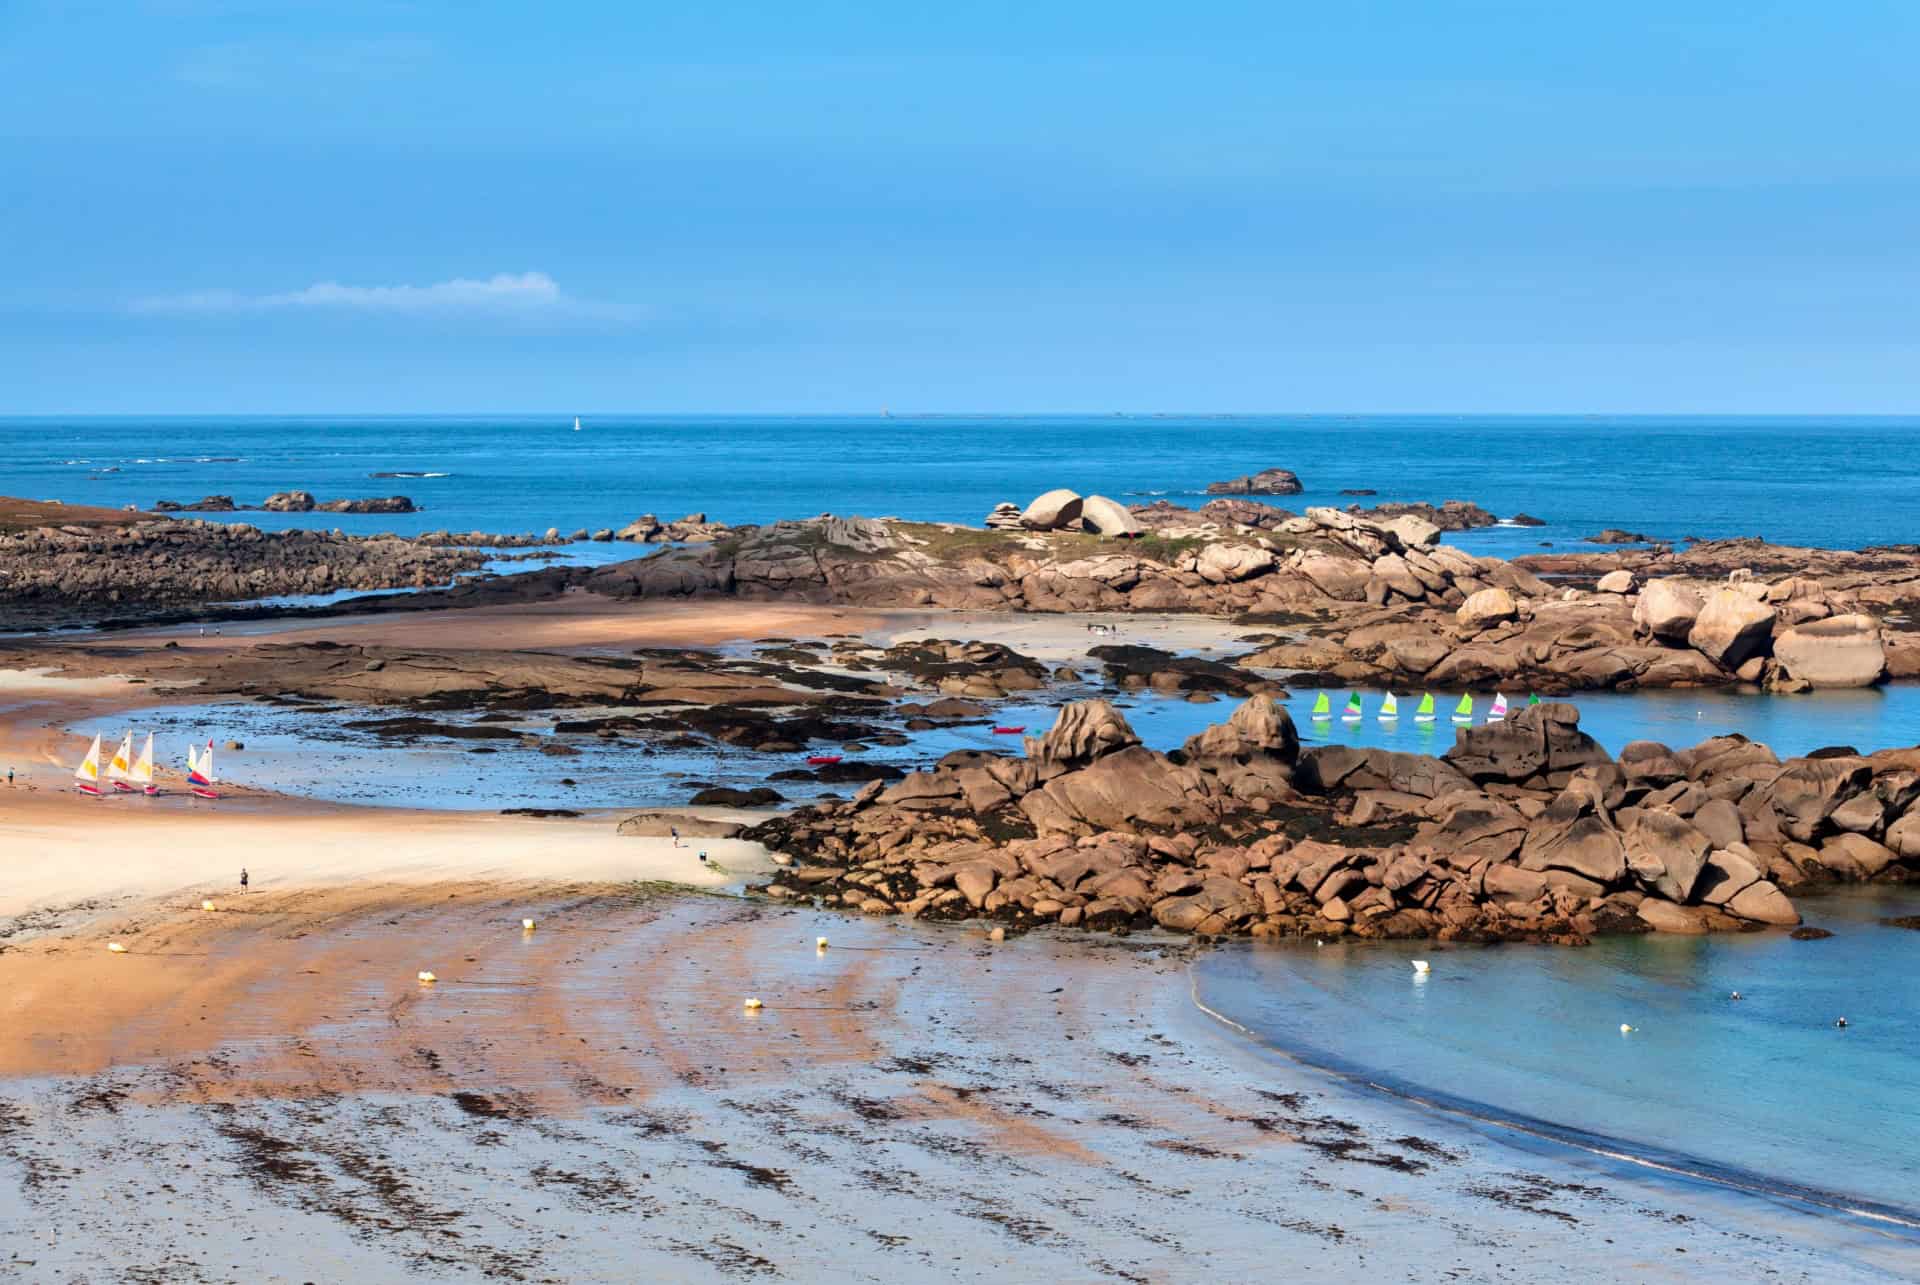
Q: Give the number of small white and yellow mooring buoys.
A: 8